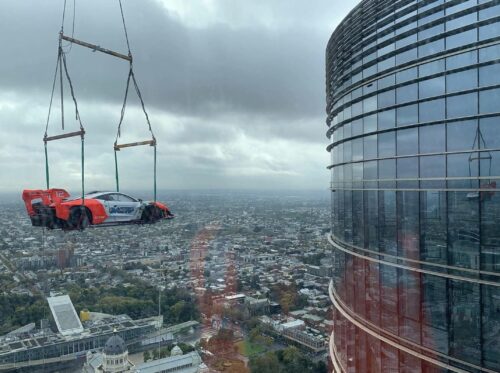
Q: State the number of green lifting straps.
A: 4